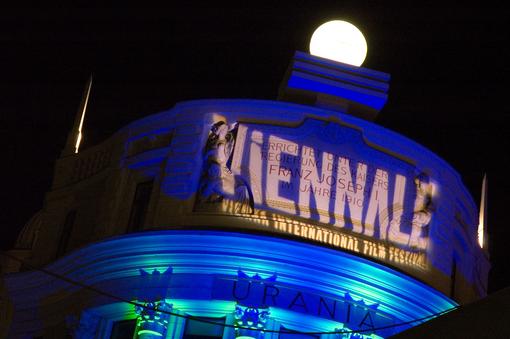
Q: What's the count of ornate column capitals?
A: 3